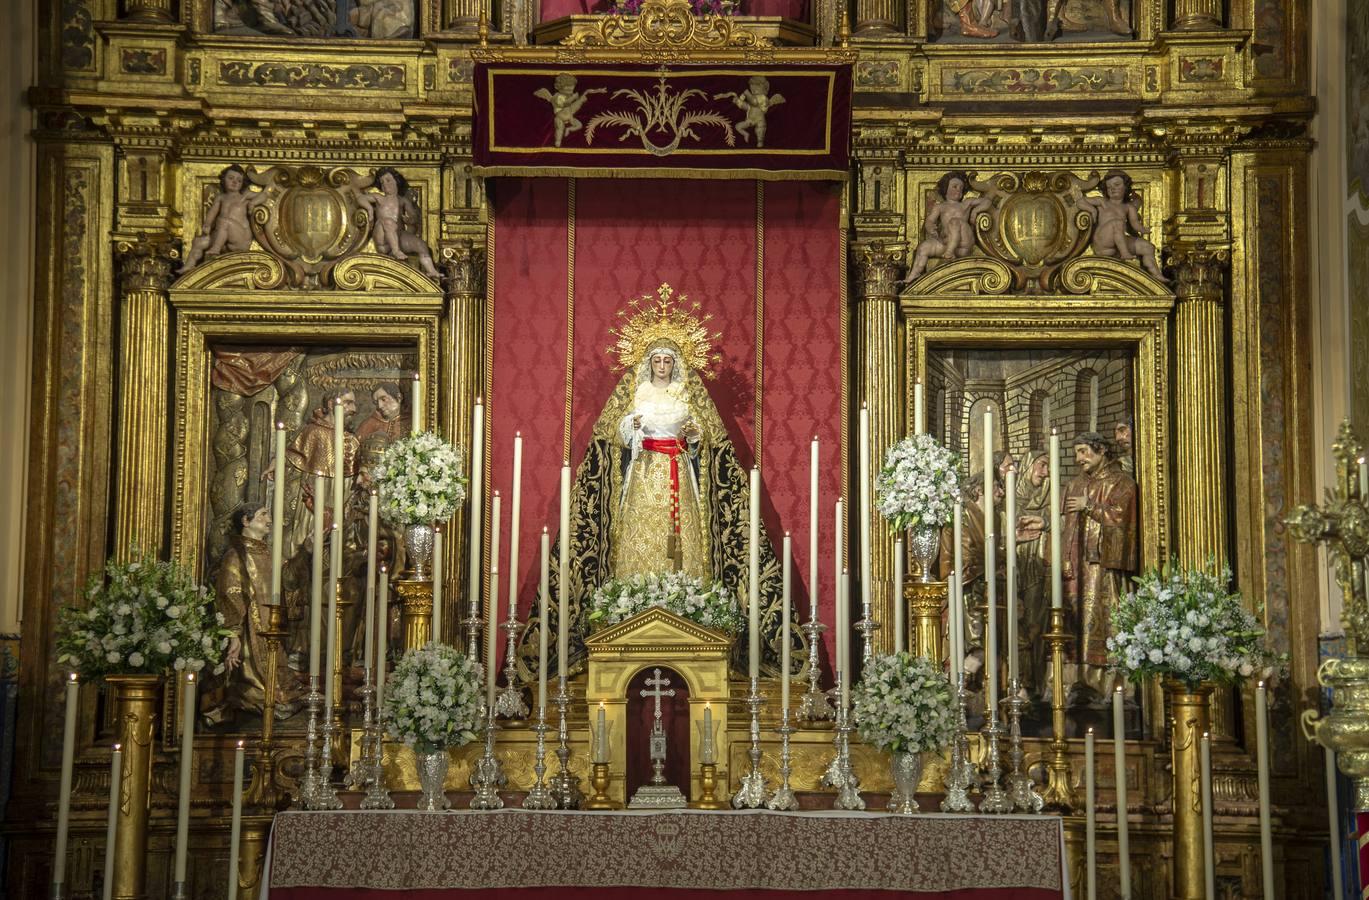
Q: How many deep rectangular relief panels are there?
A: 2